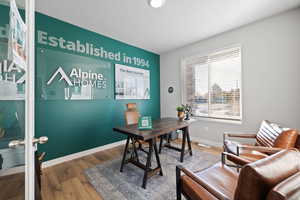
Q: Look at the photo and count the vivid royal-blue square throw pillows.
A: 0